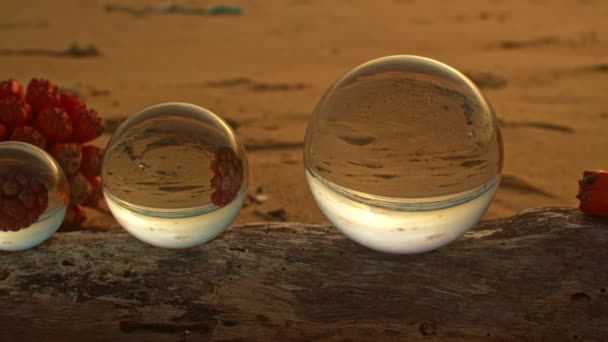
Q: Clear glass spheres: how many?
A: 3